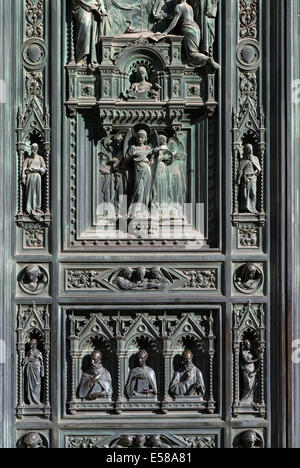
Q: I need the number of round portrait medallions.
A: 4